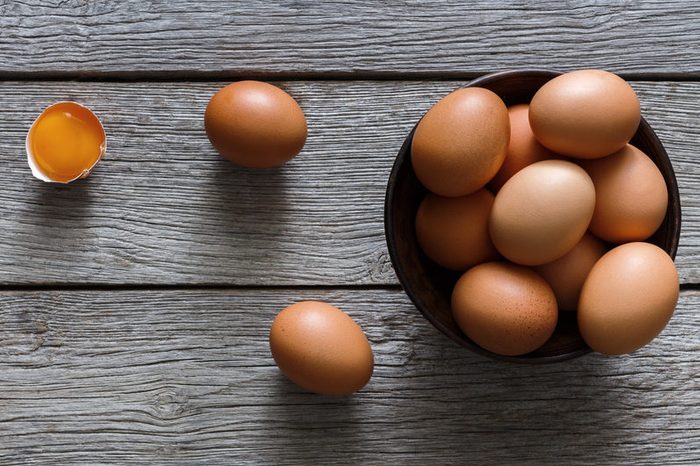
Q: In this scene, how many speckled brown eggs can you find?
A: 1